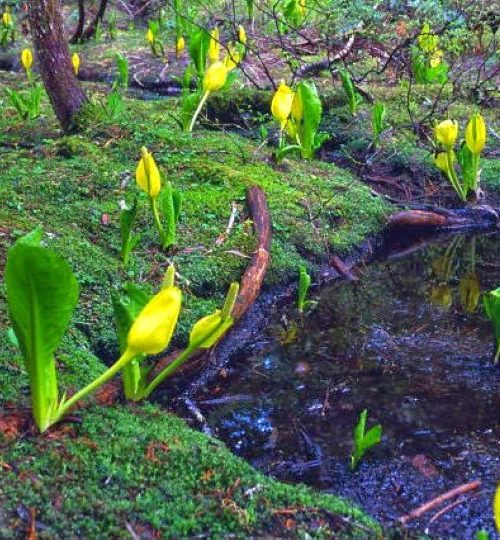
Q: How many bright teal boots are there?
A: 0